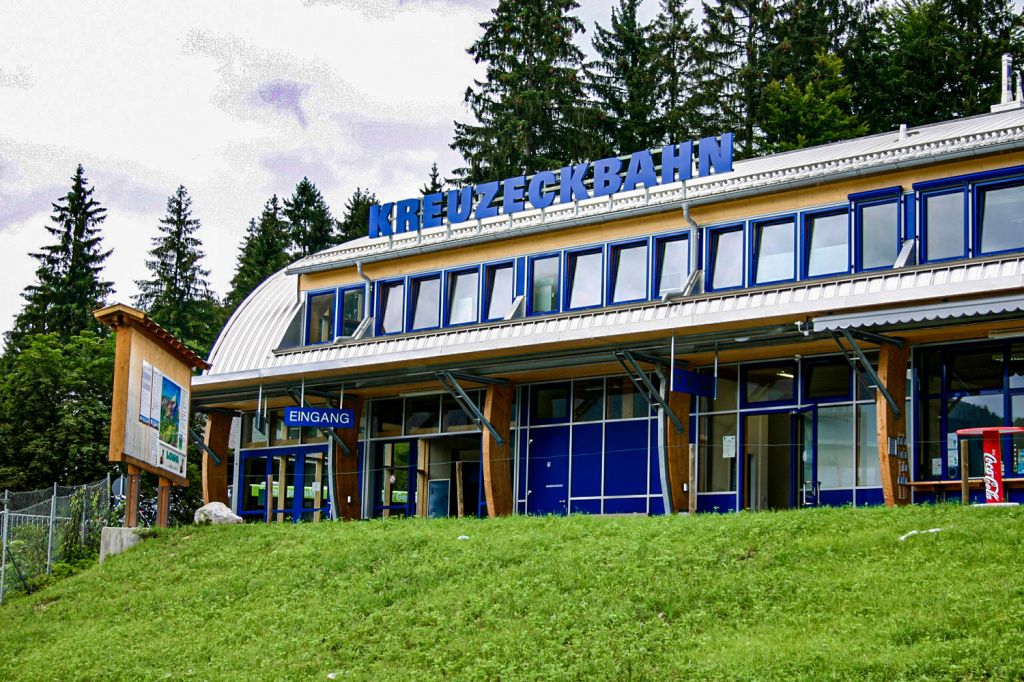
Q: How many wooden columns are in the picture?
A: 5